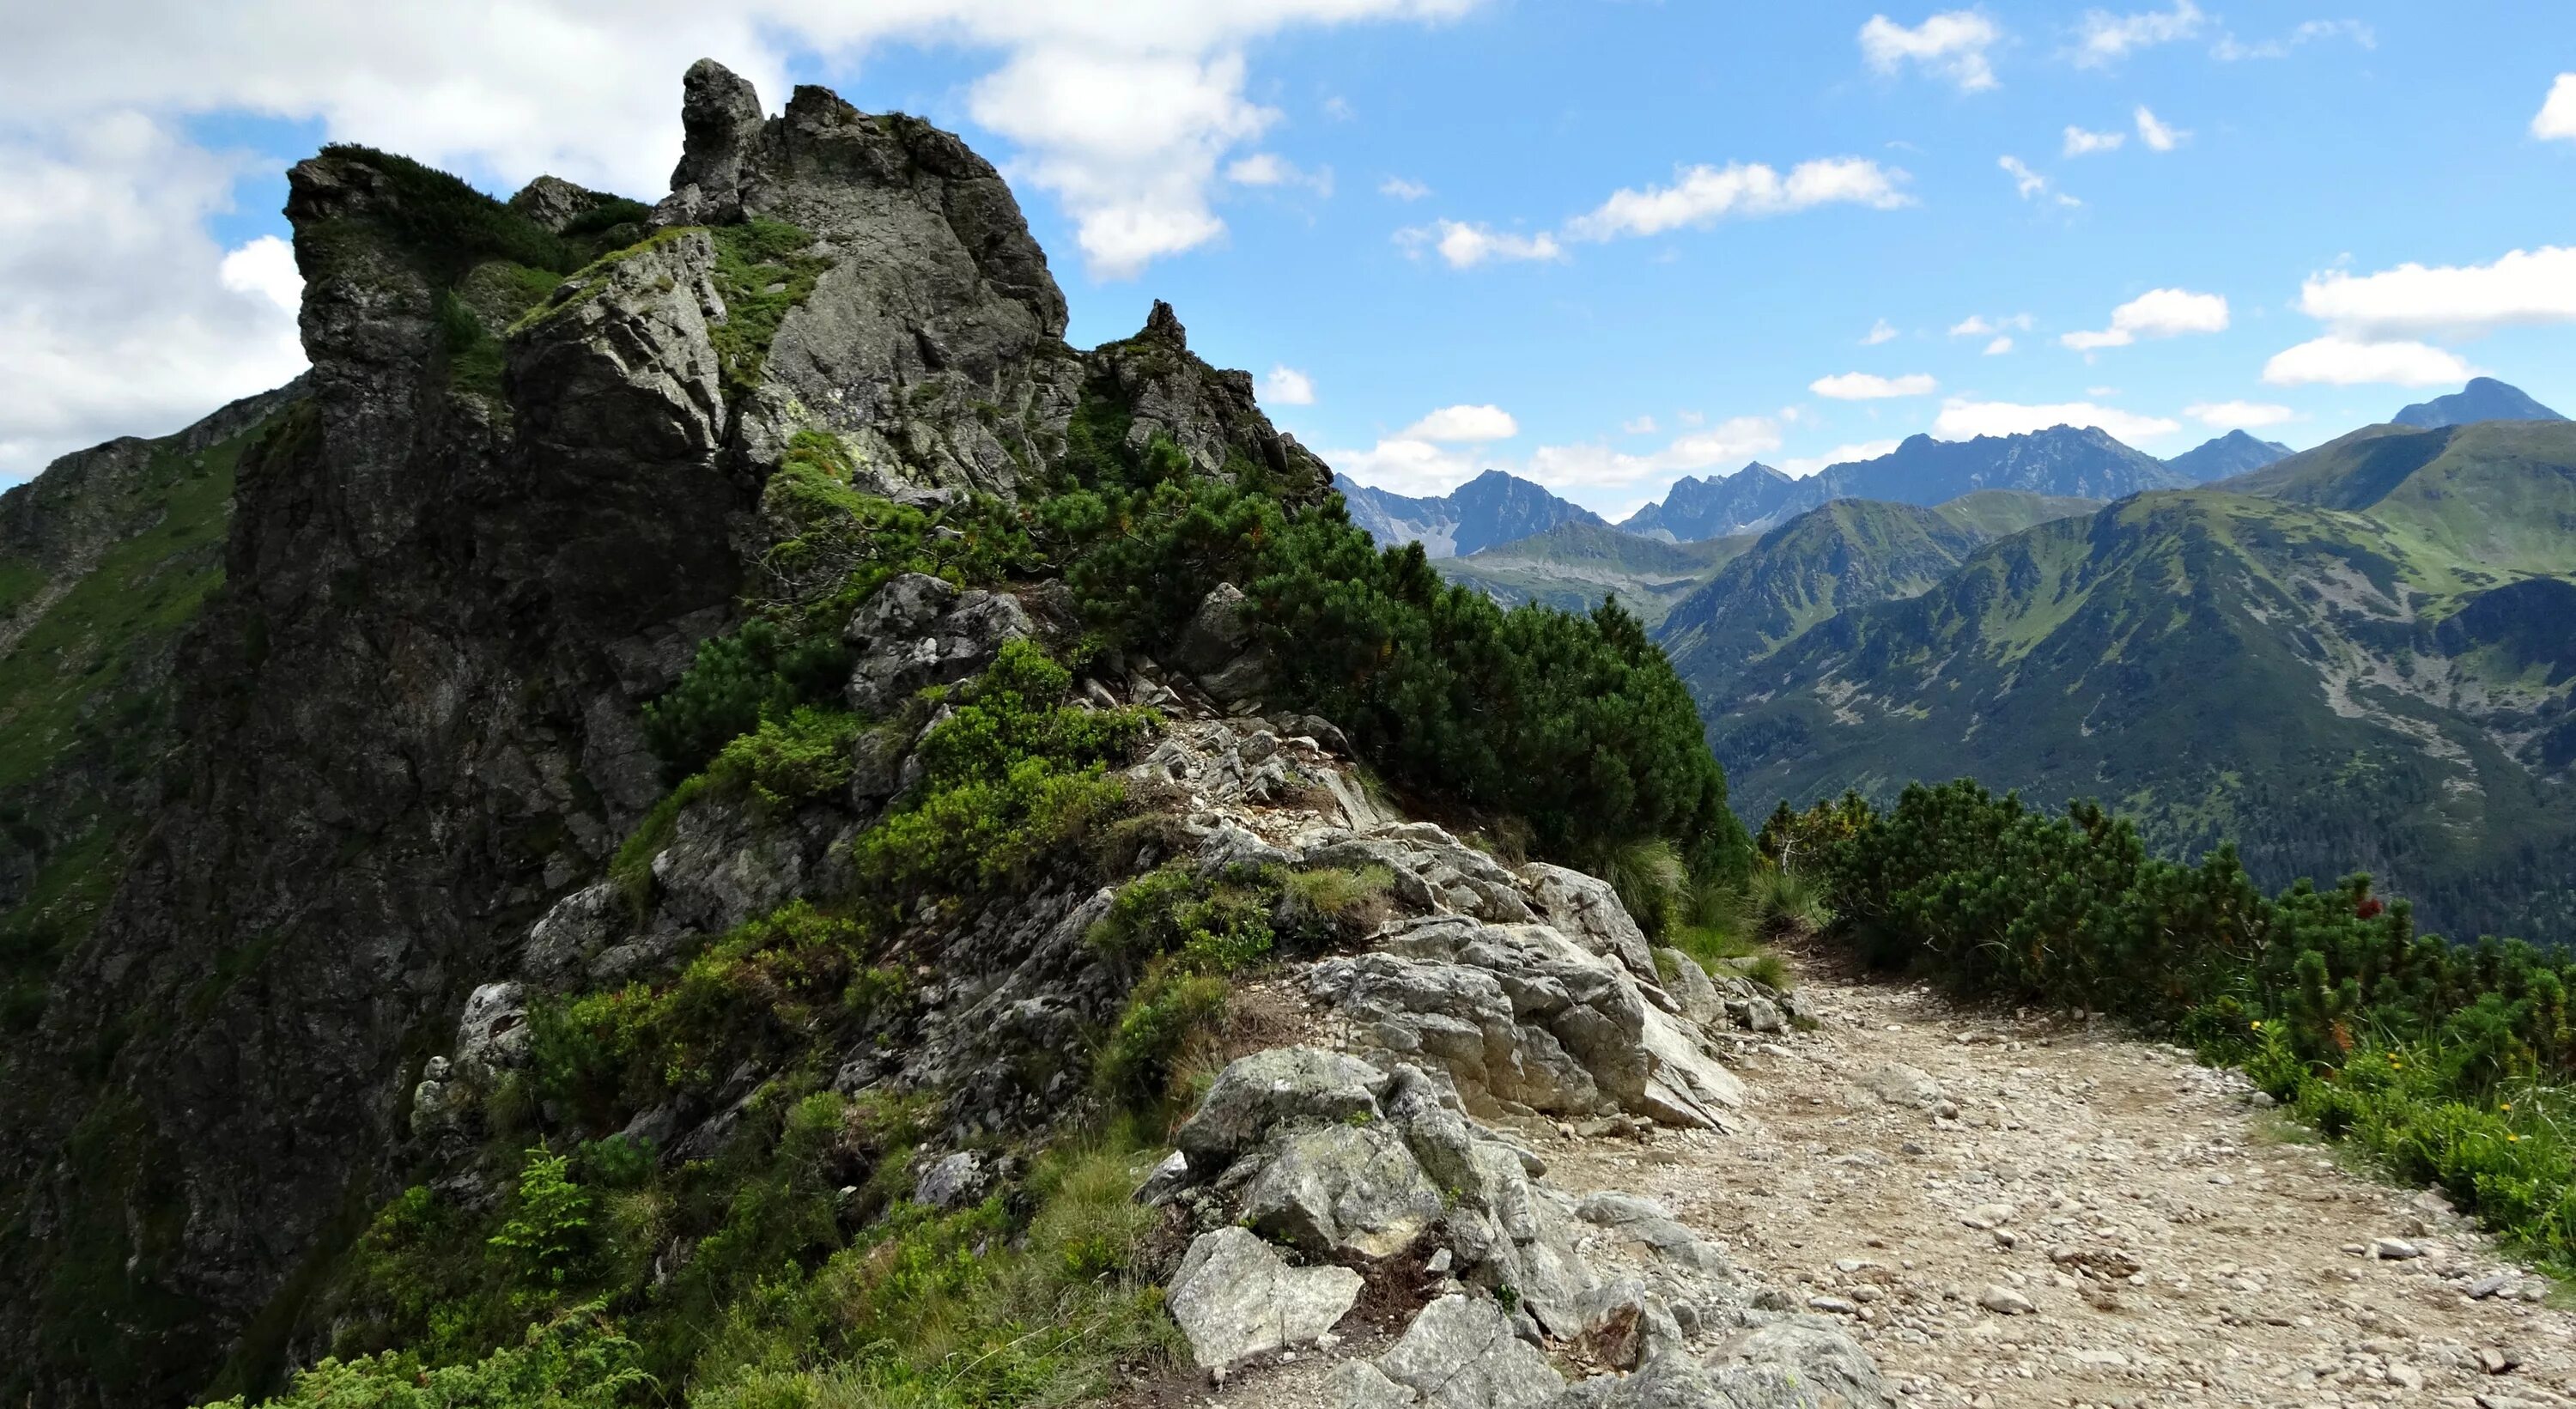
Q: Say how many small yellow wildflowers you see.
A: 5